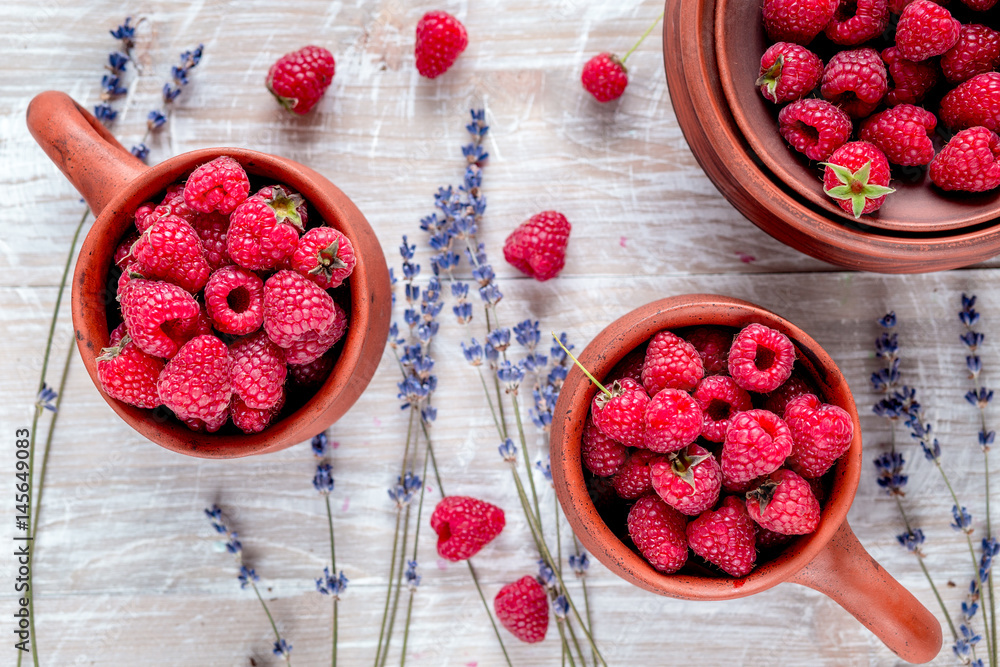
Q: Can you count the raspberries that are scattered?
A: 6